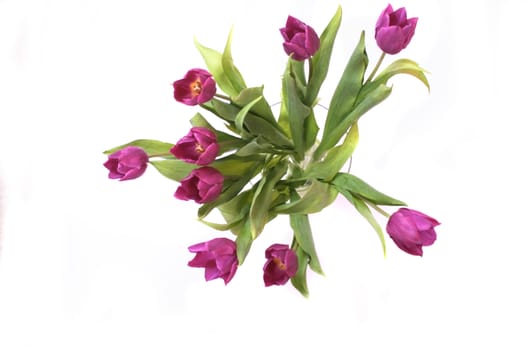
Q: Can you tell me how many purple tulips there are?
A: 9